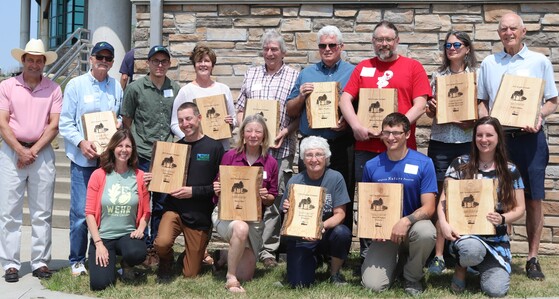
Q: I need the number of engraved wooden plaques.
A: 12